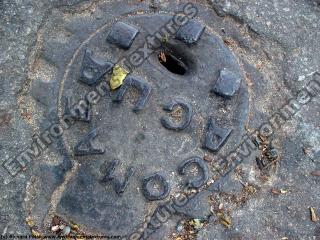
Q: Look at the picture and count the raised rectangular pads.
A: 3